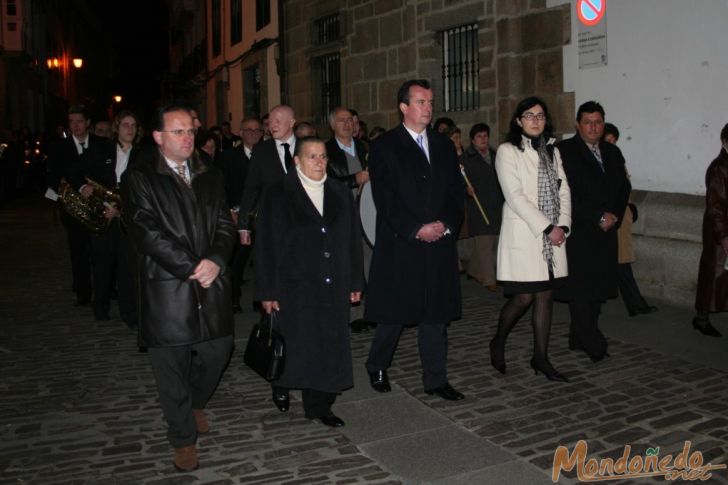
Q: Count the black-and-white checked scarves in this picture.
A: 1